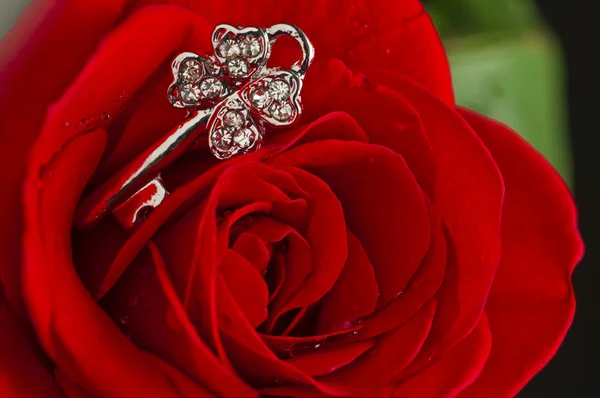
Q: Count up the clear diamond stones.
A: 12